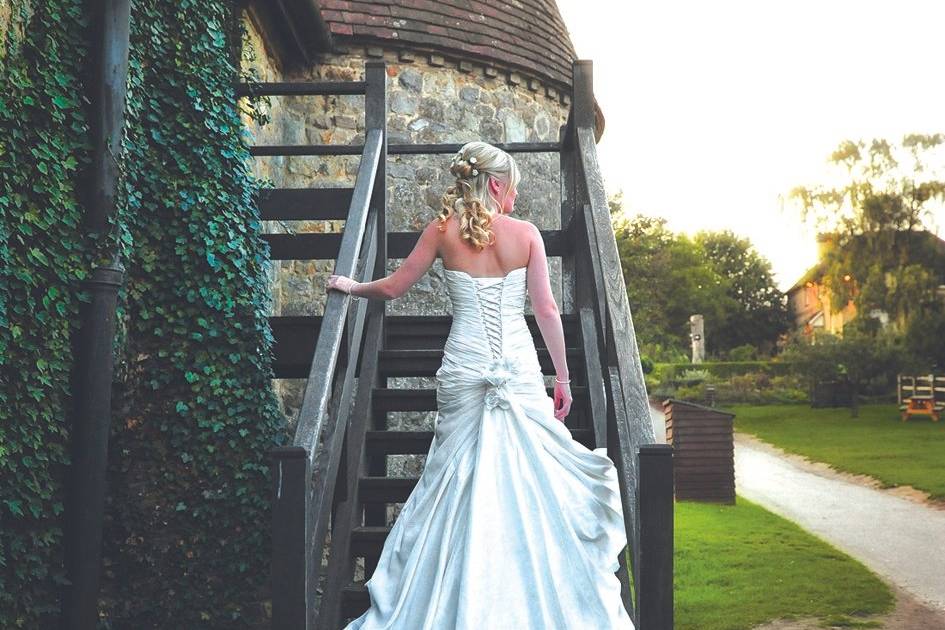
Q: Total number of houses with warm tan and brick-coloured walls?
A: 1